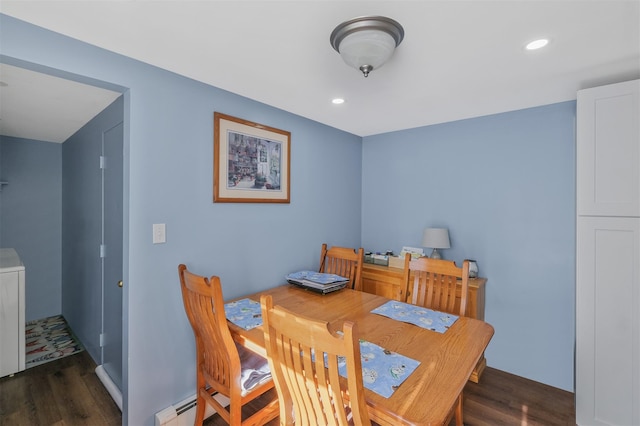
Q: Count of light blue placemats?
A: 4